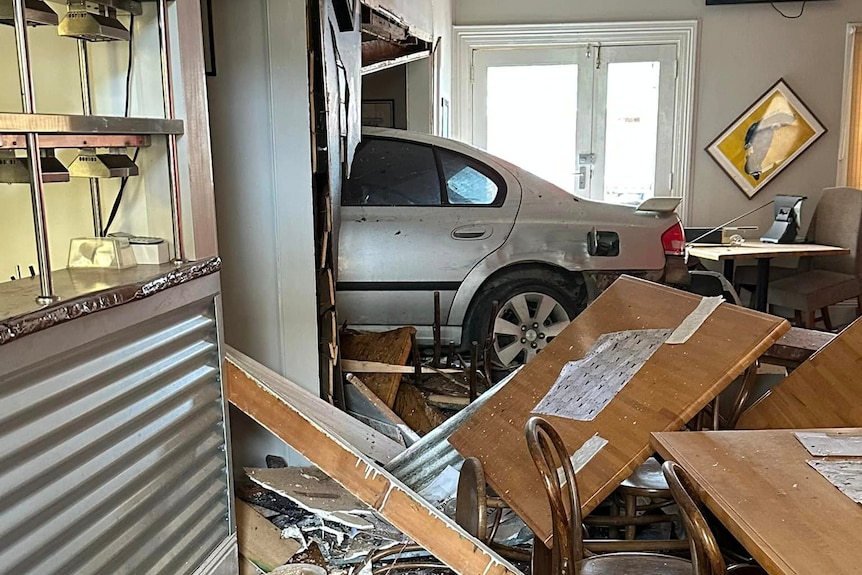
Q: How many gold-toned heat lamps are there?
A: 4